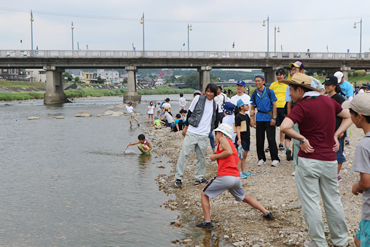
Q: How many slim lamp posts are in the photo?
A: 7